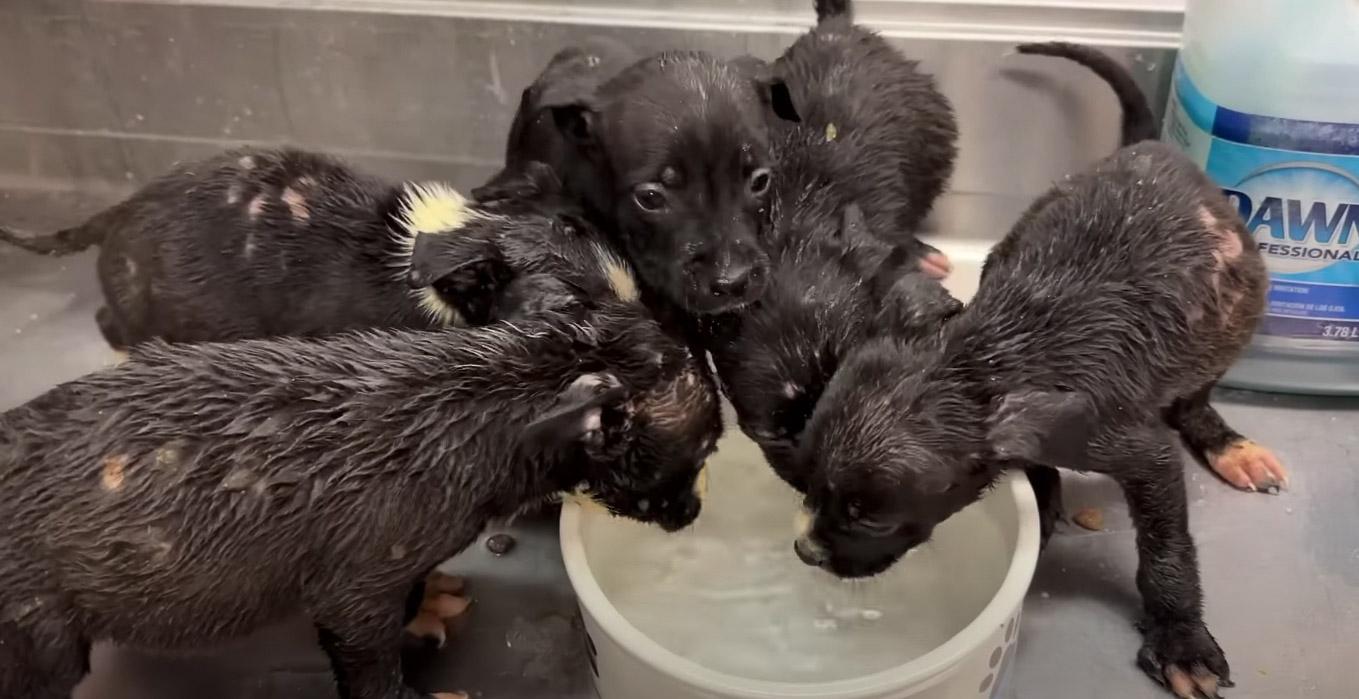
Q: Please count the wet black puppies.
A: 5